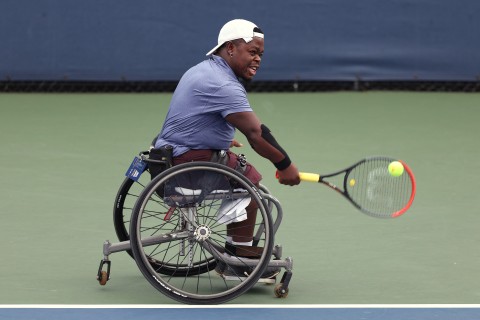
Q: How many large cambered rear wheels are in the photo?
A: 2